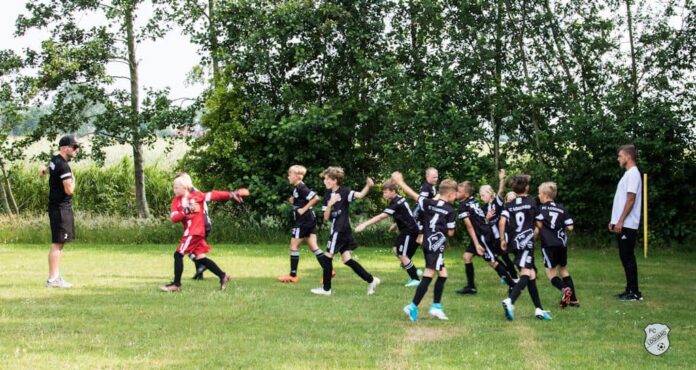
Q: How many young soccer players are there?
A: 12